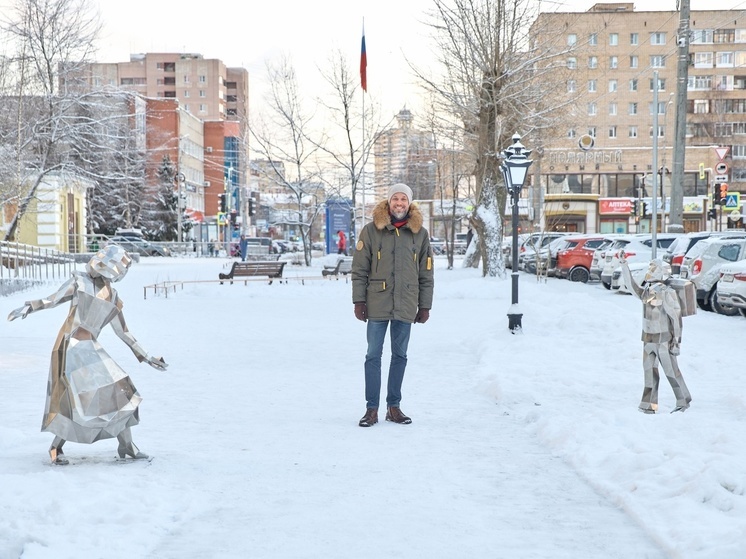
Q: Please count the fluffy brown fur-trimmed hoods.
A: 1